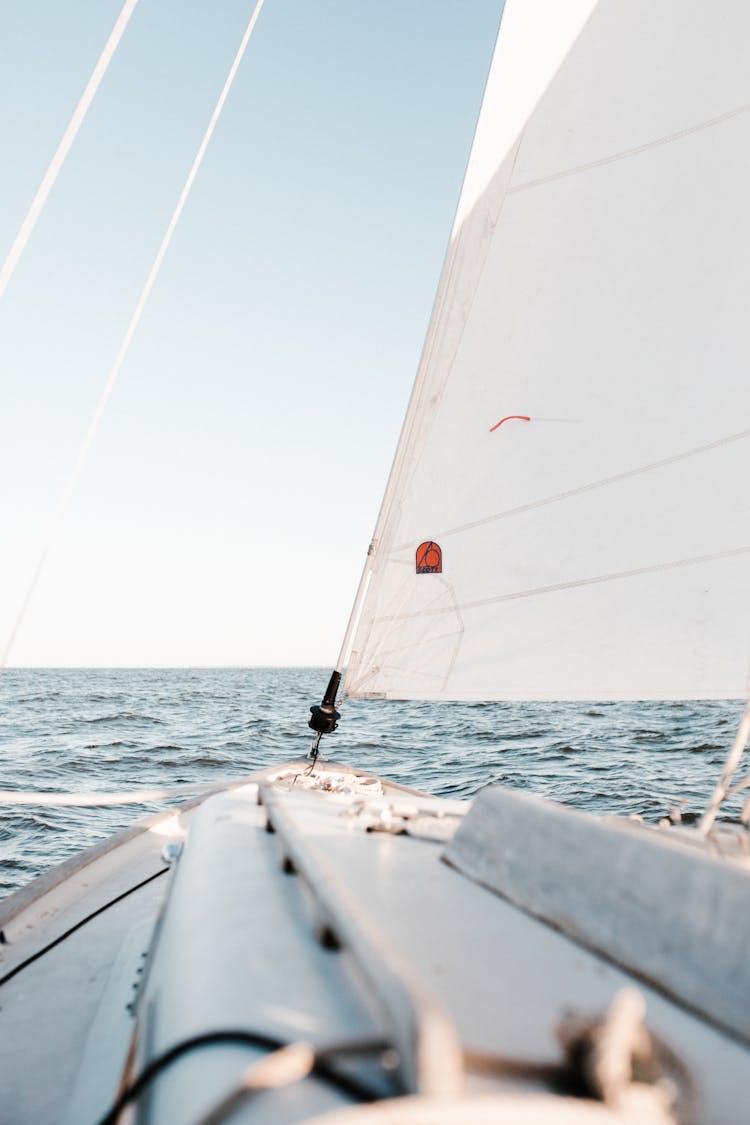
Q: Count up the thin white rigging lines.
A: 2